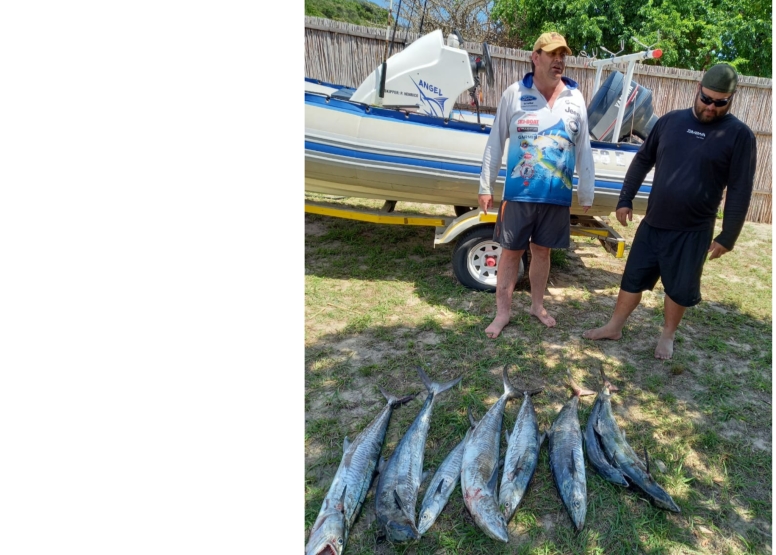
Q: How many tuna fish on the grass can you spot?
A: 8